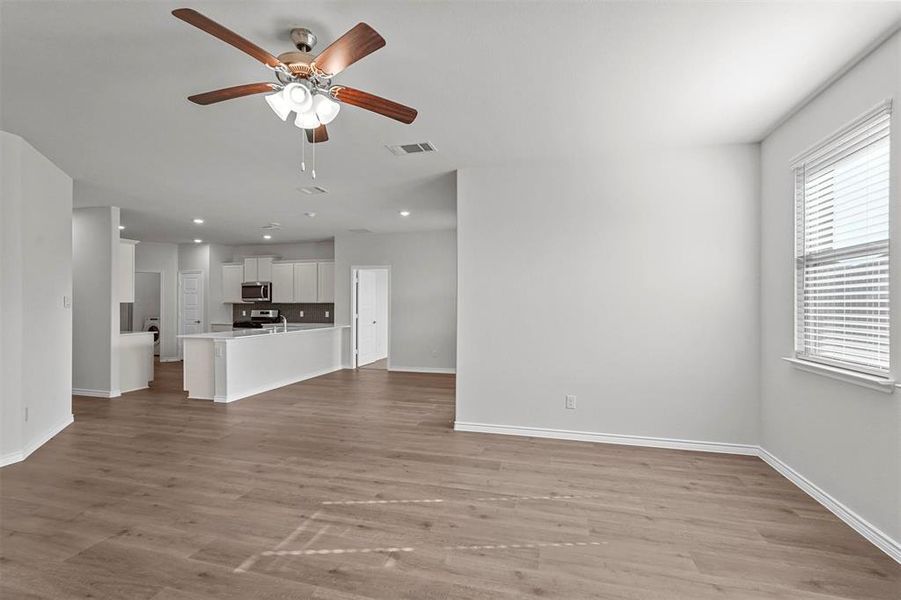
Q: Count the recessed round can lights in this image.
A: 5